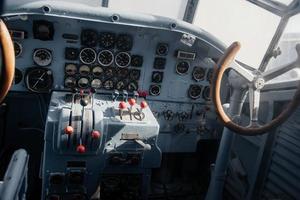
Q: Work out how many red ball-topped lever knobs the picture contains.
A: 6